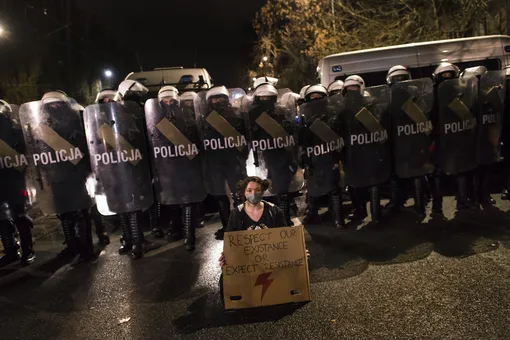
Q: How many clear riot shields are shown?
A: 11